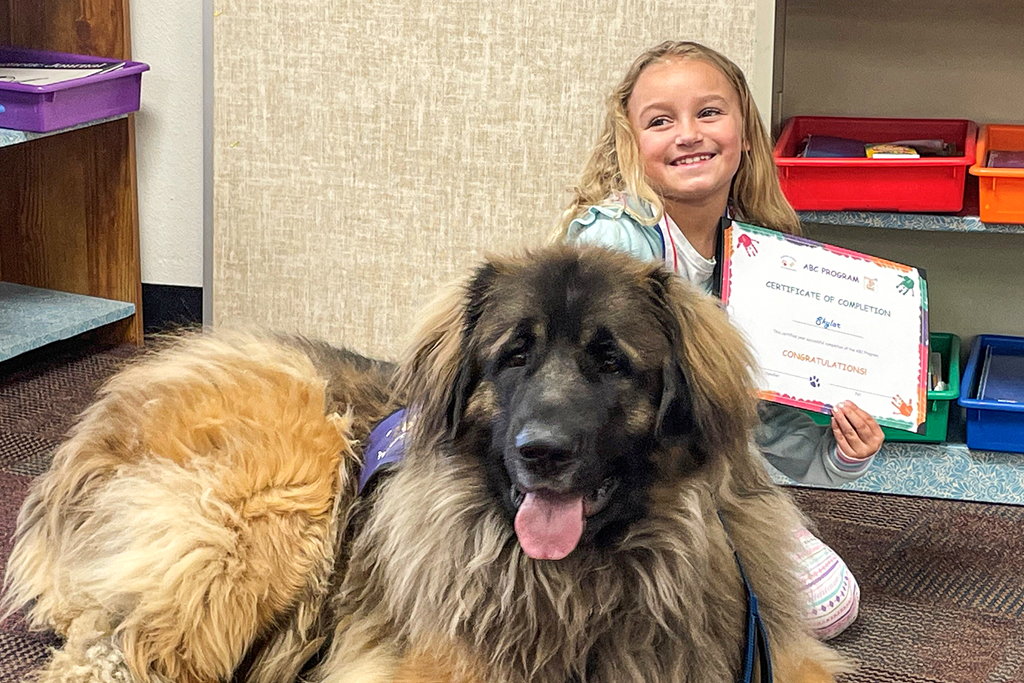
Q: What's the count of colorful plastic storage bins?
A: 5